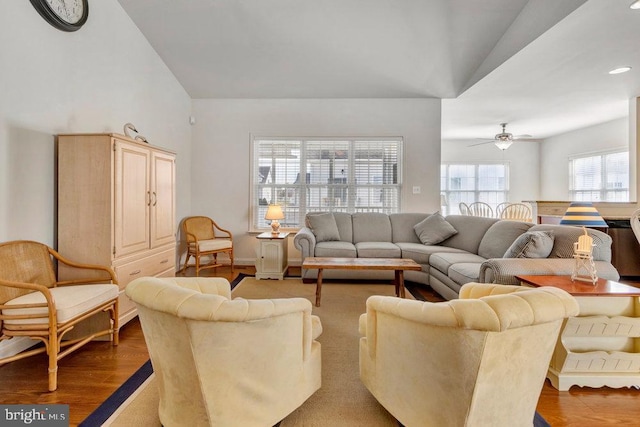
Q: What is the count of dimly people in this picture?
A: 0